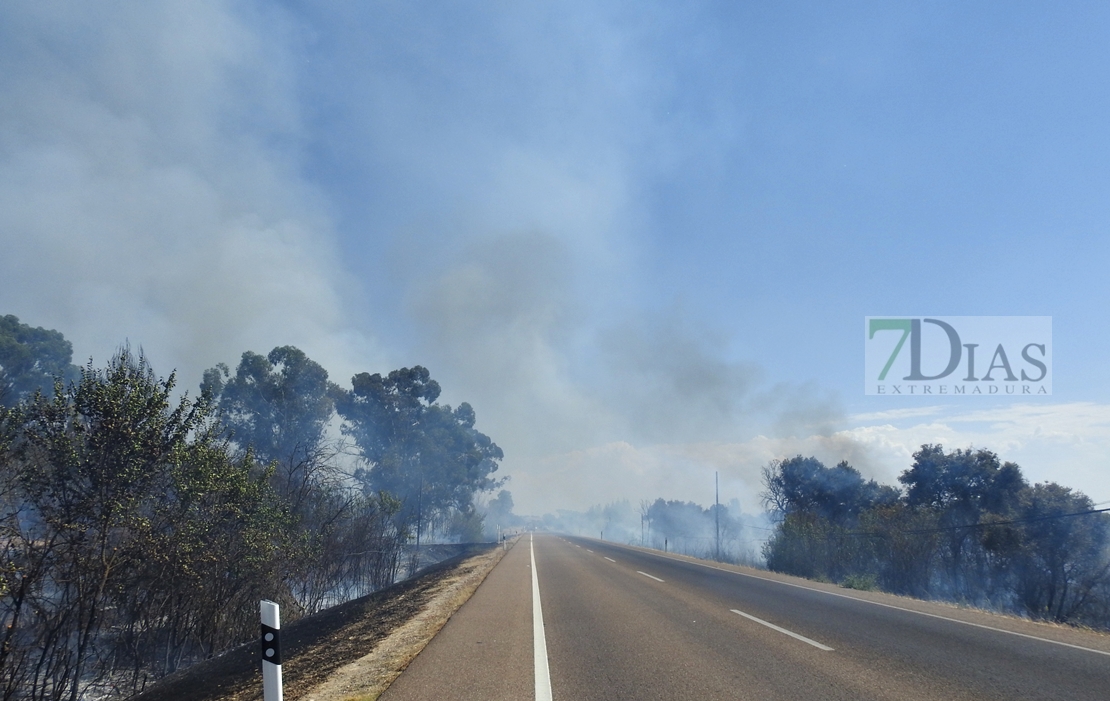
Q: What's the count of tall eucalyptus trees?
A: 3